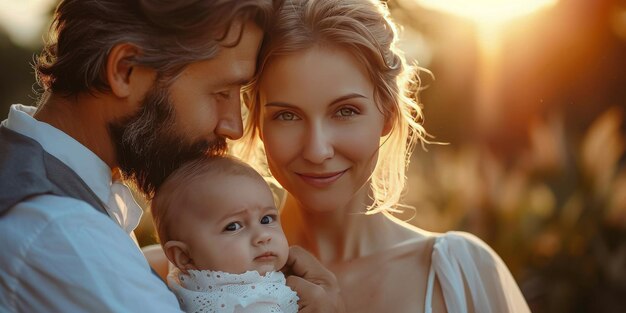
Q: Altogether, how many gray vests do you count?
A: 1